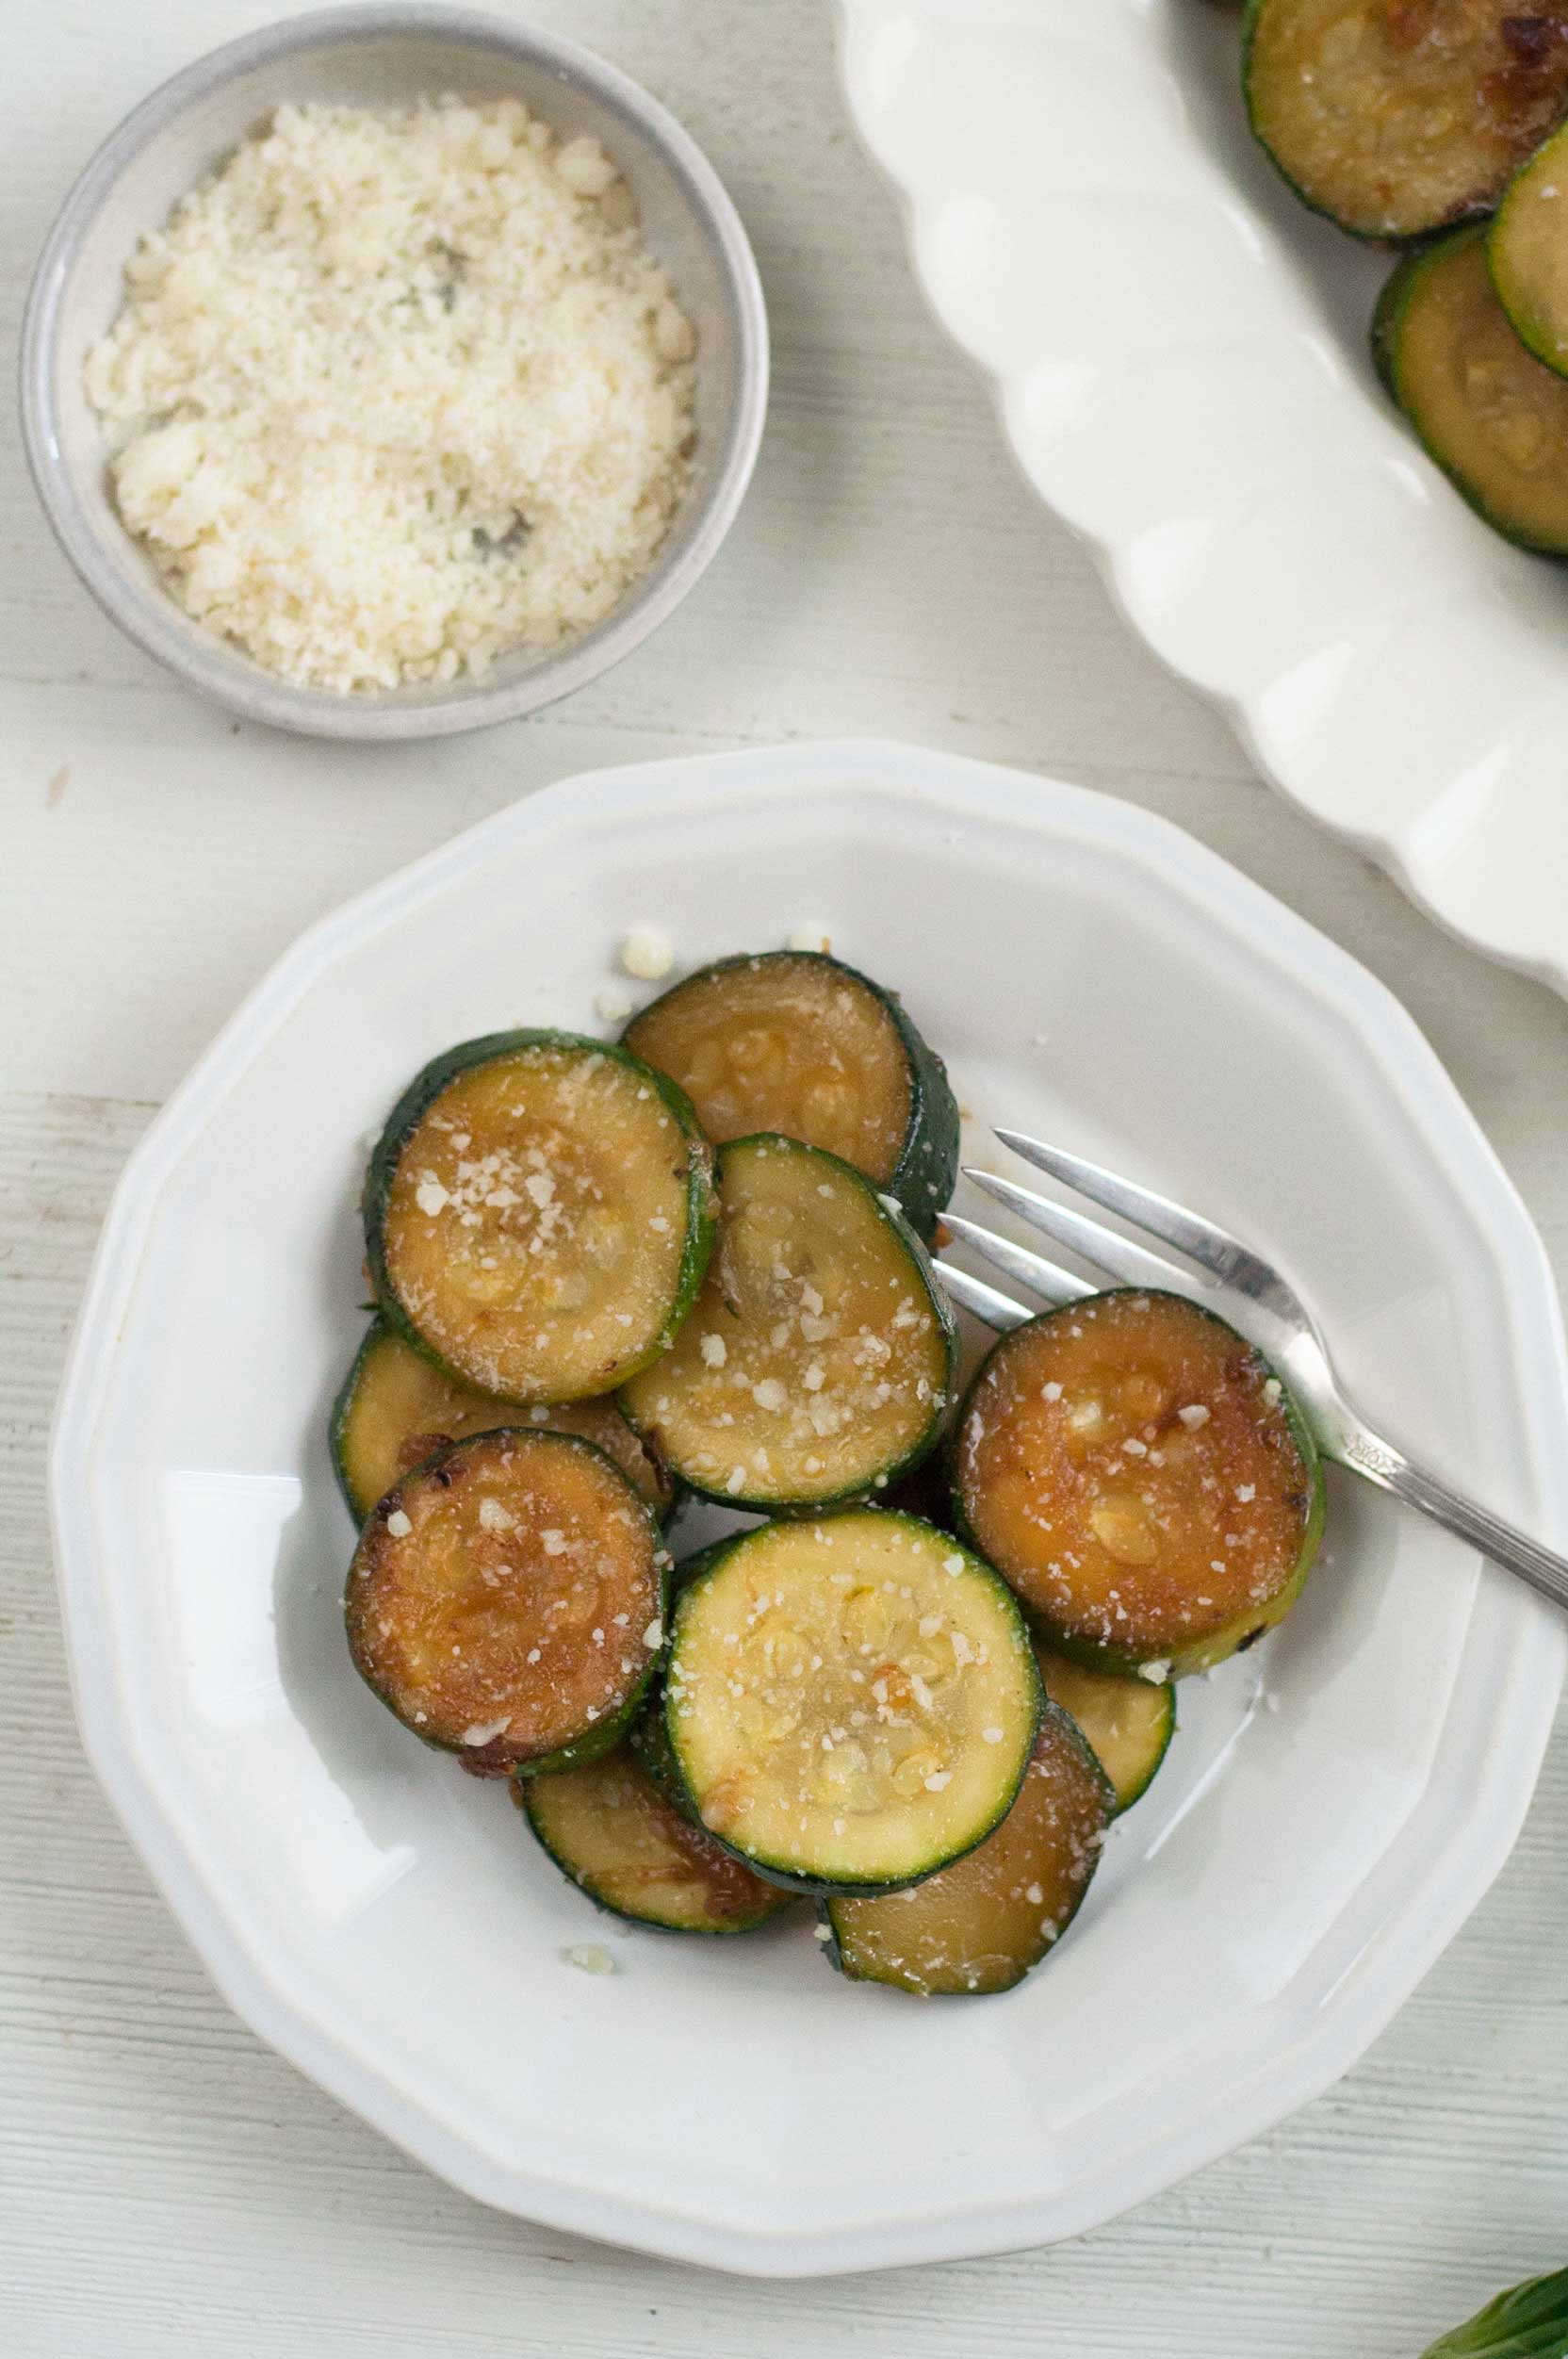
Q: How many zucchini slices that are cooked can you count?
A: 13